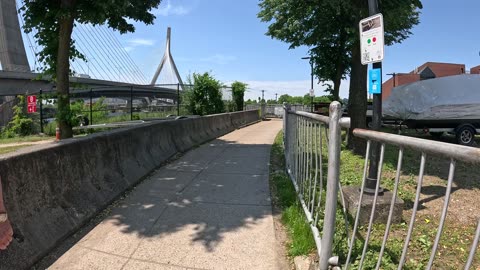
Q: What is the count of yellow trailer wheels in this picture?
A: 0